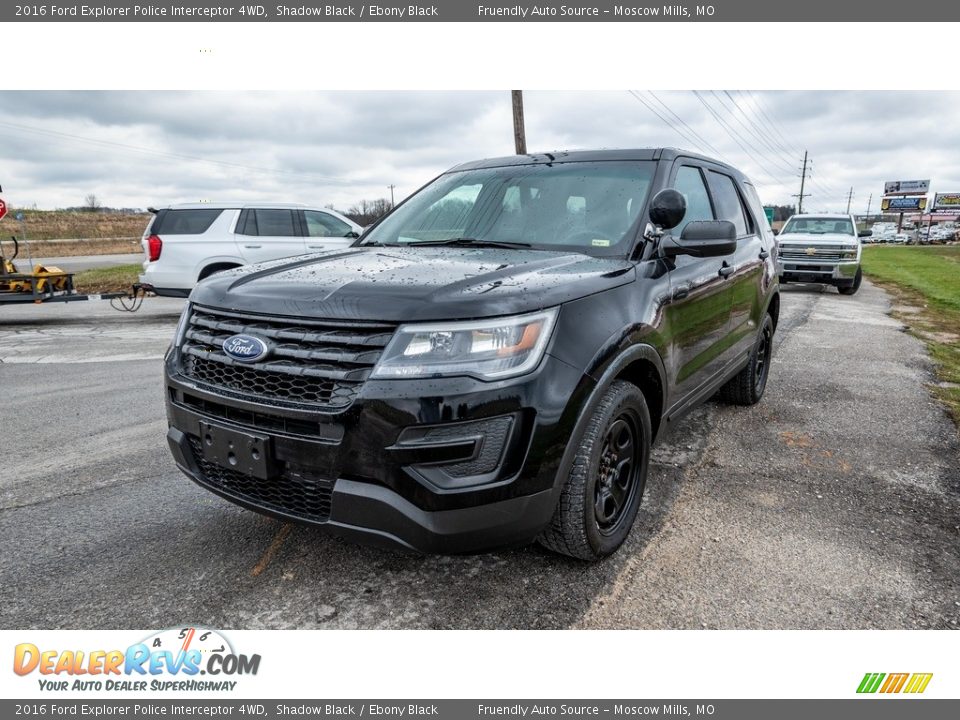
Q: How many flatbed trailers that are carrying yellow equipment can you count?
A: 1